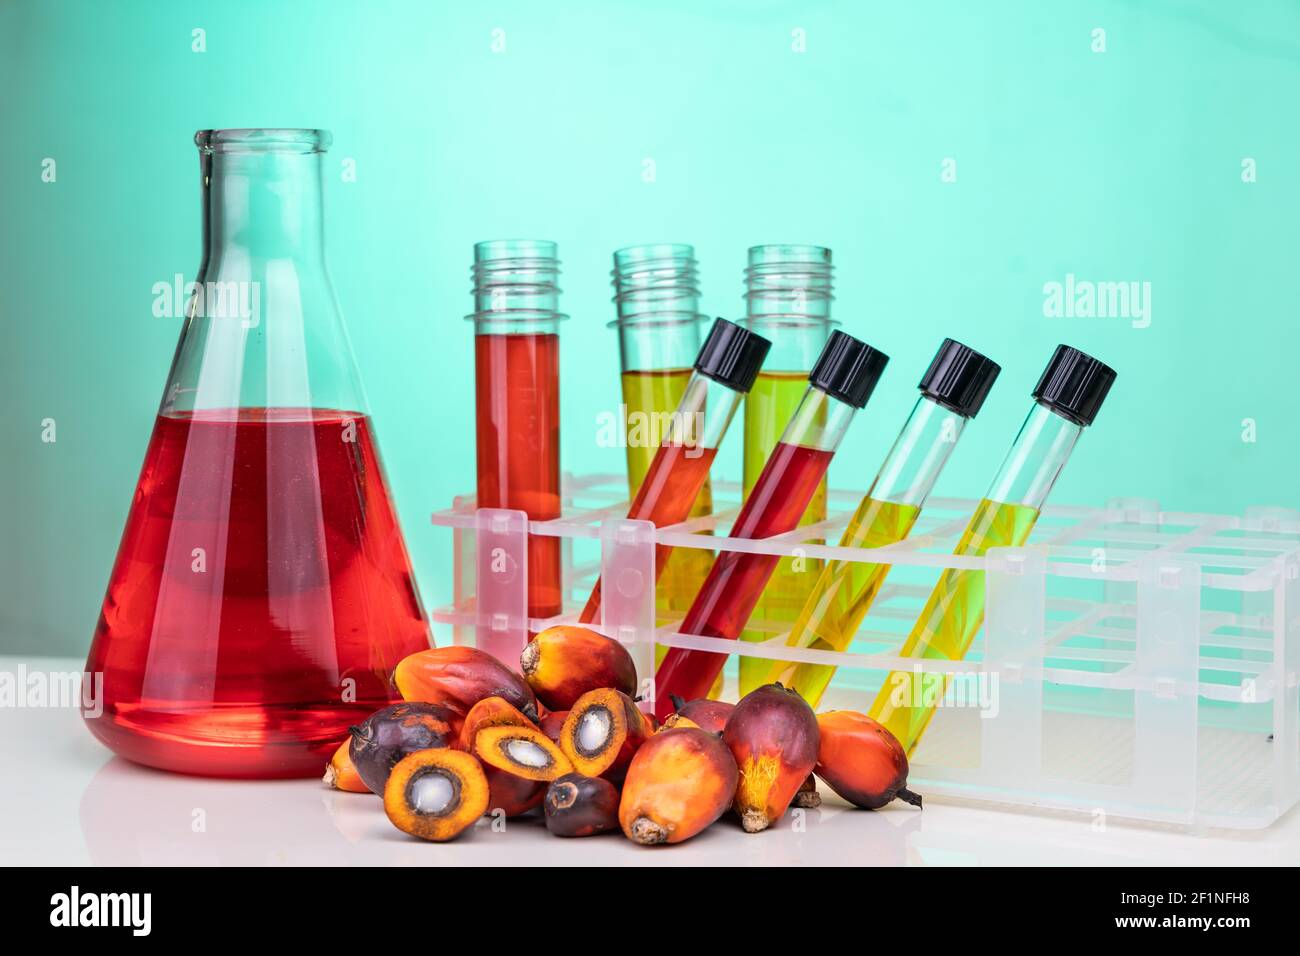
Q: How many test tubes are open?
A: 3